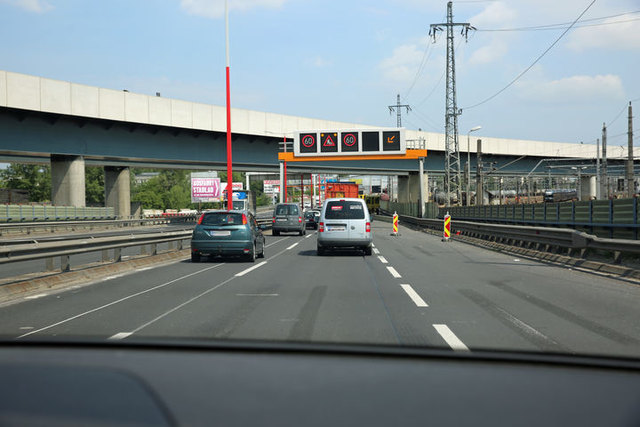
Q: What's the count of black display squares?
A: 5